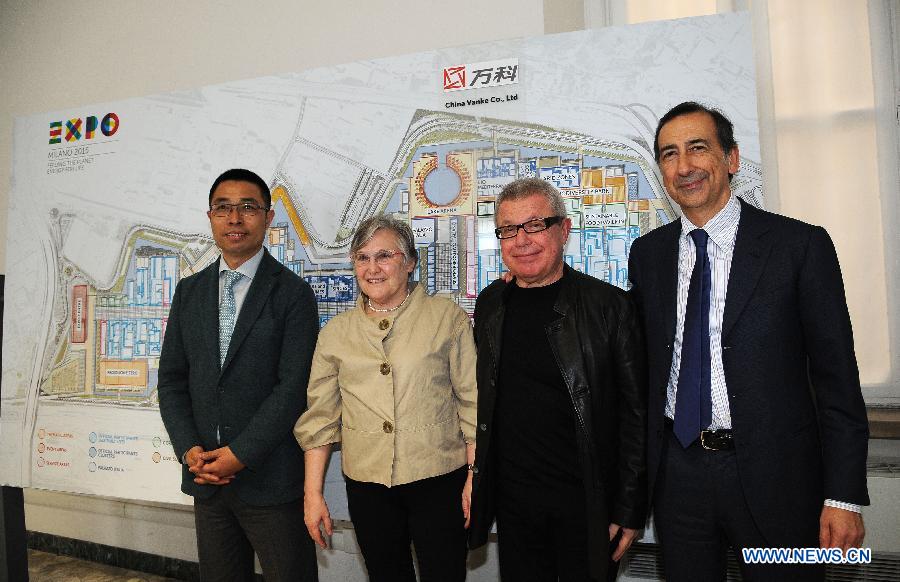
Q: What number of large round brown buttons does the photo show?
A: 3